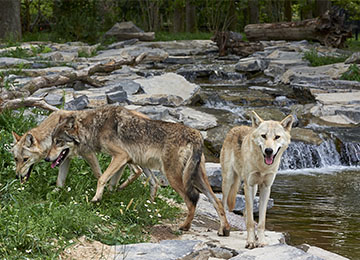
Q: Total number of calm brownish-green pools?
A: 1